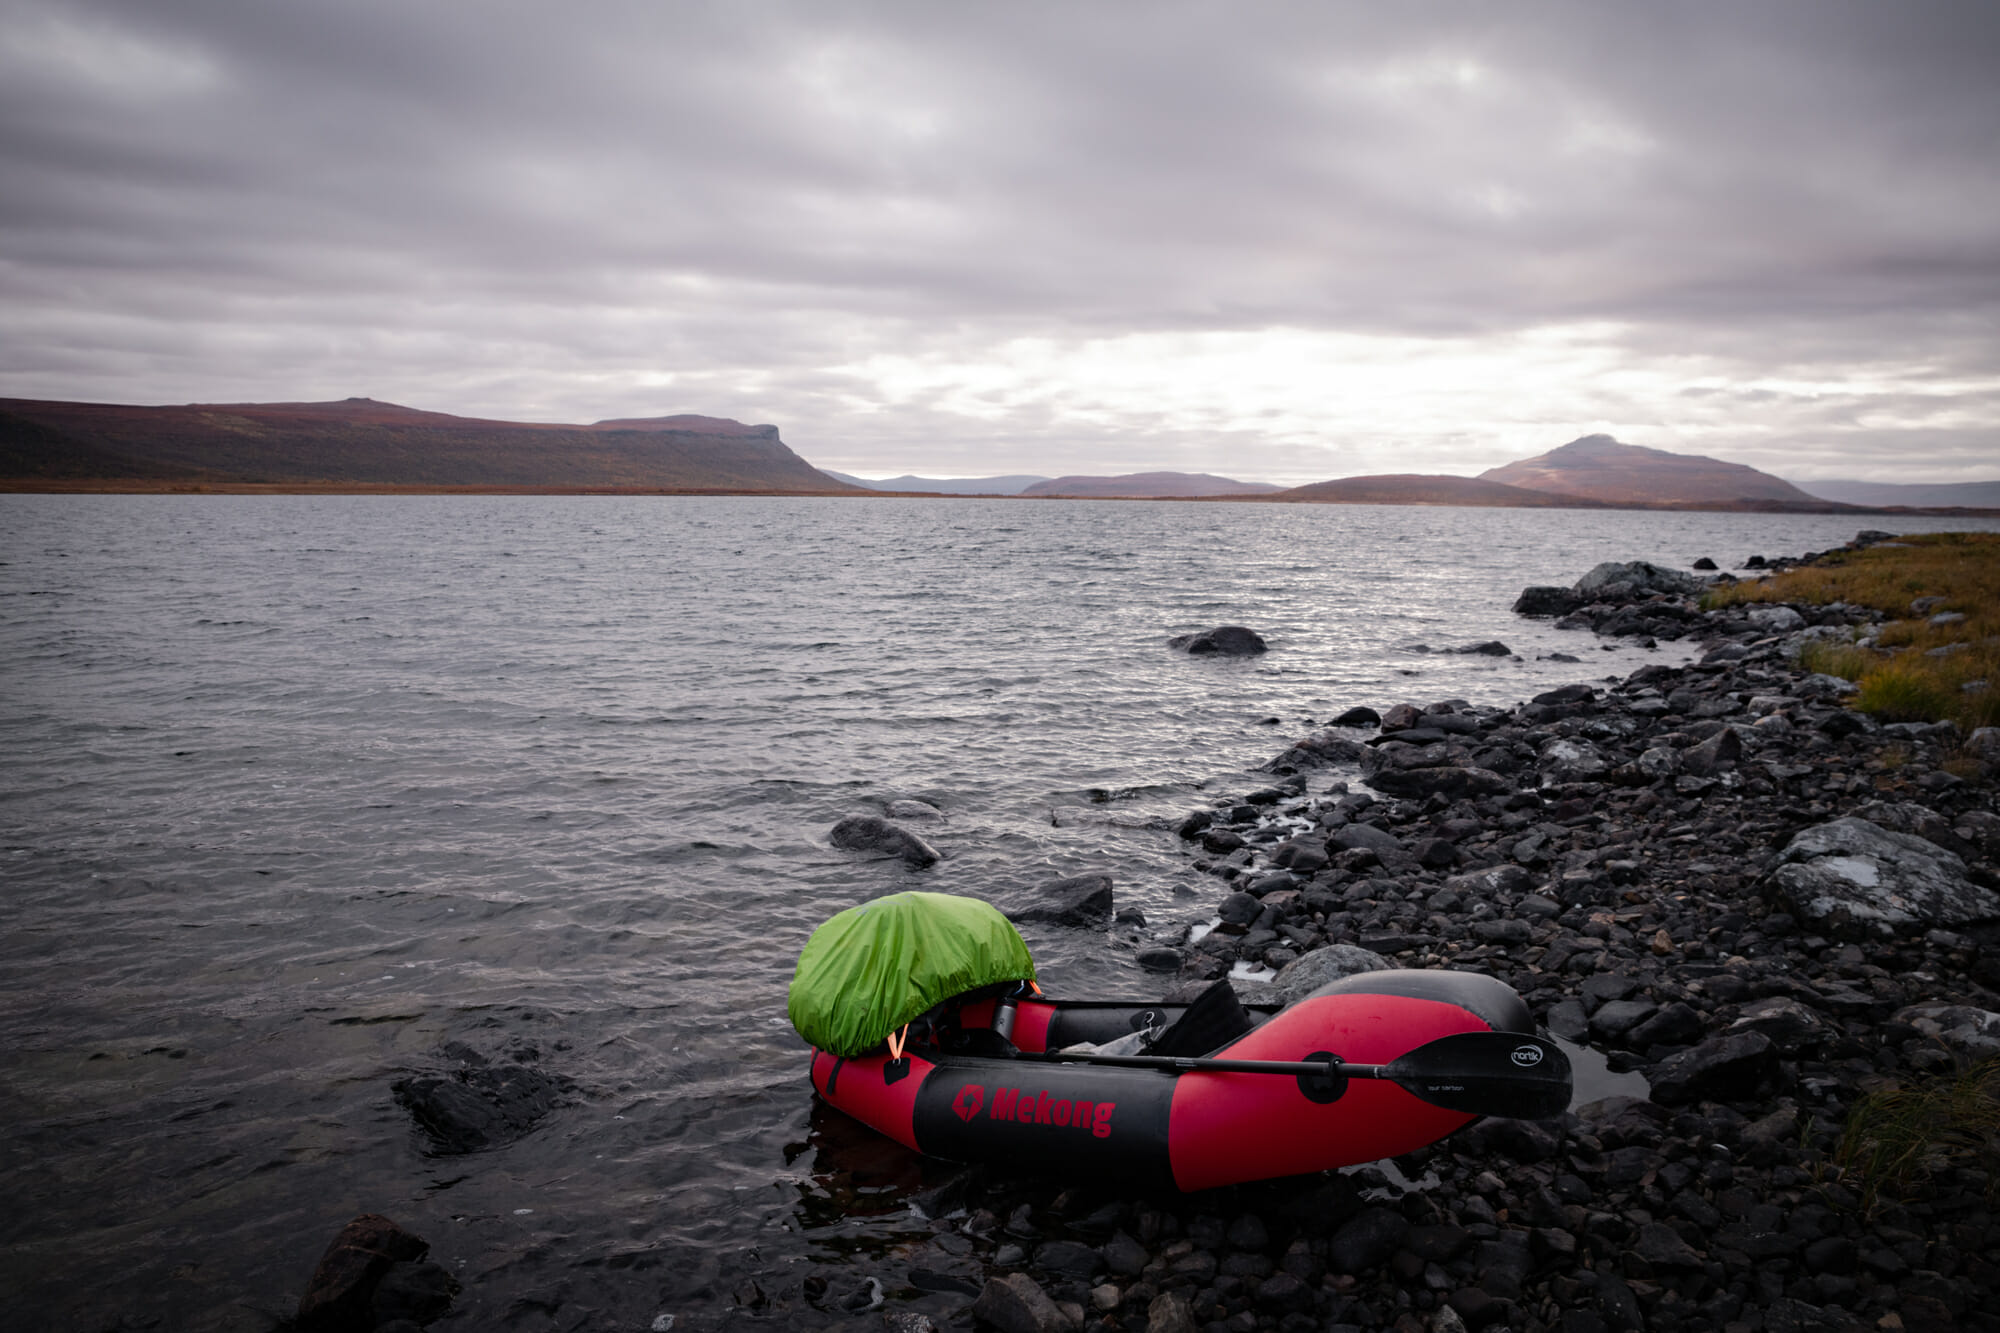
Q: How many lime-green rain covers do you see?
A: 1